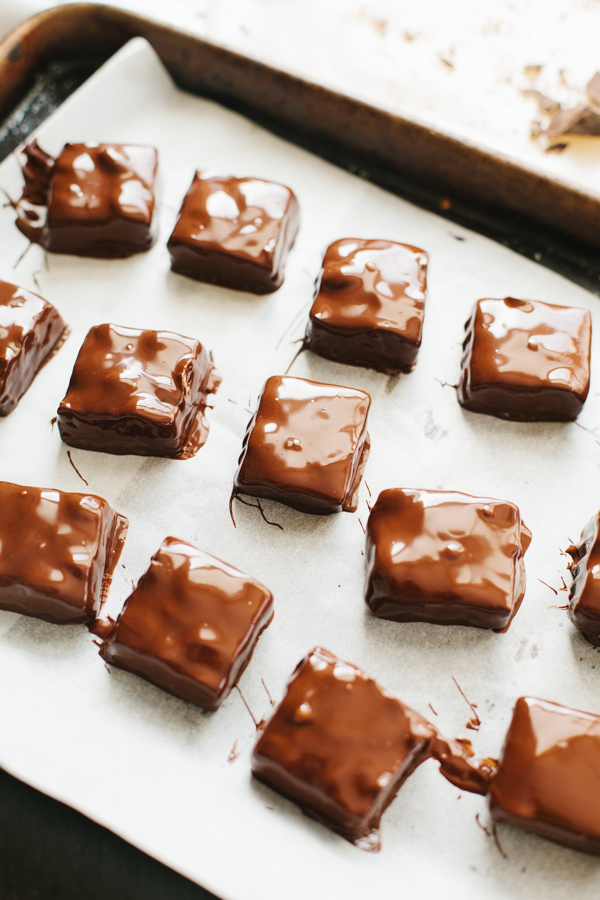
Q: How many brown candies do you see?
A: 13